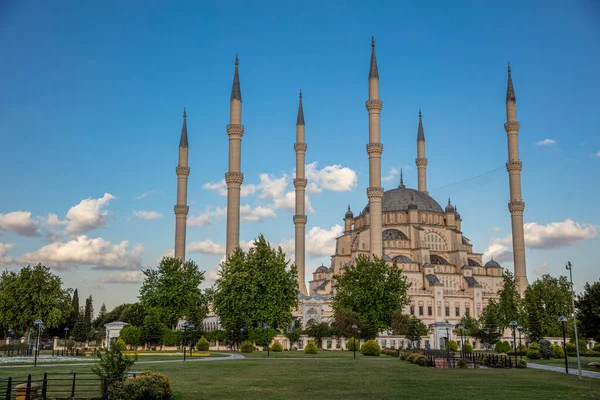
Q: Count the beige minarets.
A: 6